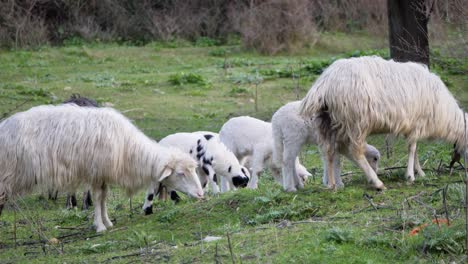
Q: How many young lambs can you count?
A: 3